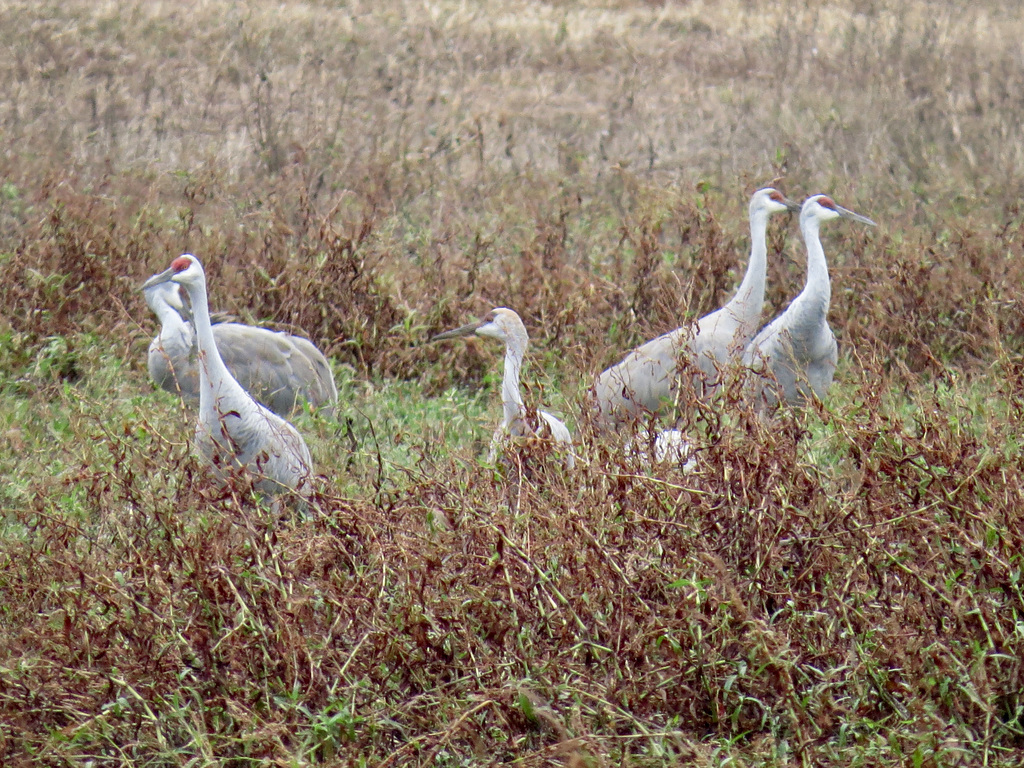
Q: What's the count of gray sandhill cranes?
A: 5